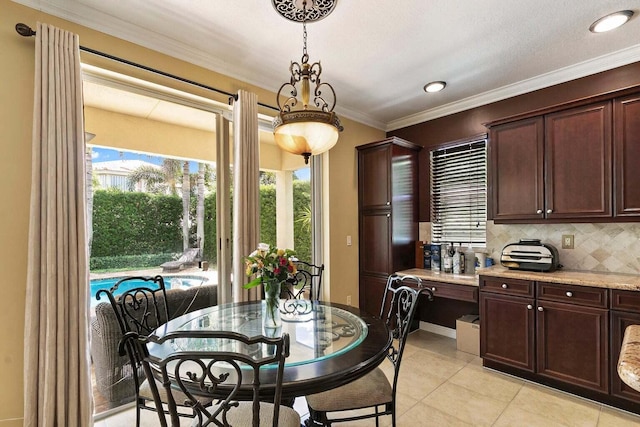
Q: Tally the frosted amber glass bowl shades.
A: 1